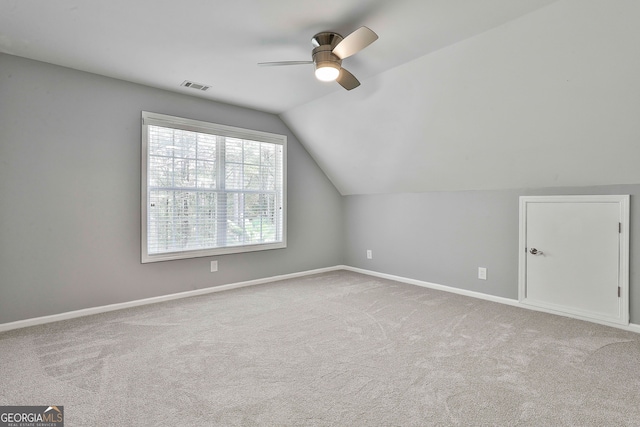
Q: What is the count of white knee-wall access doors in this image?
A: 1